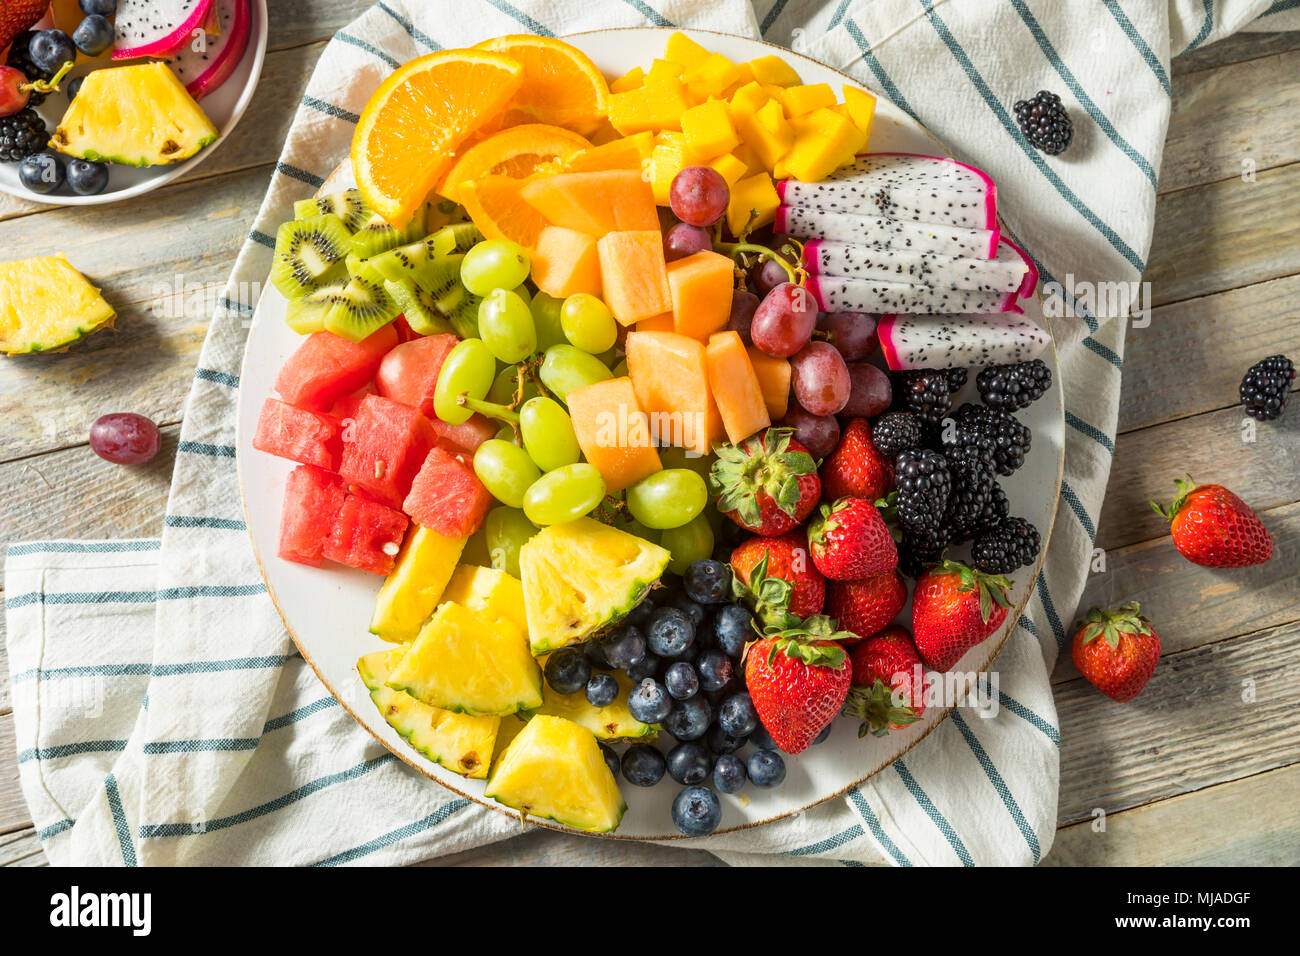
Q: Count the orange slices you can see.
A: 4